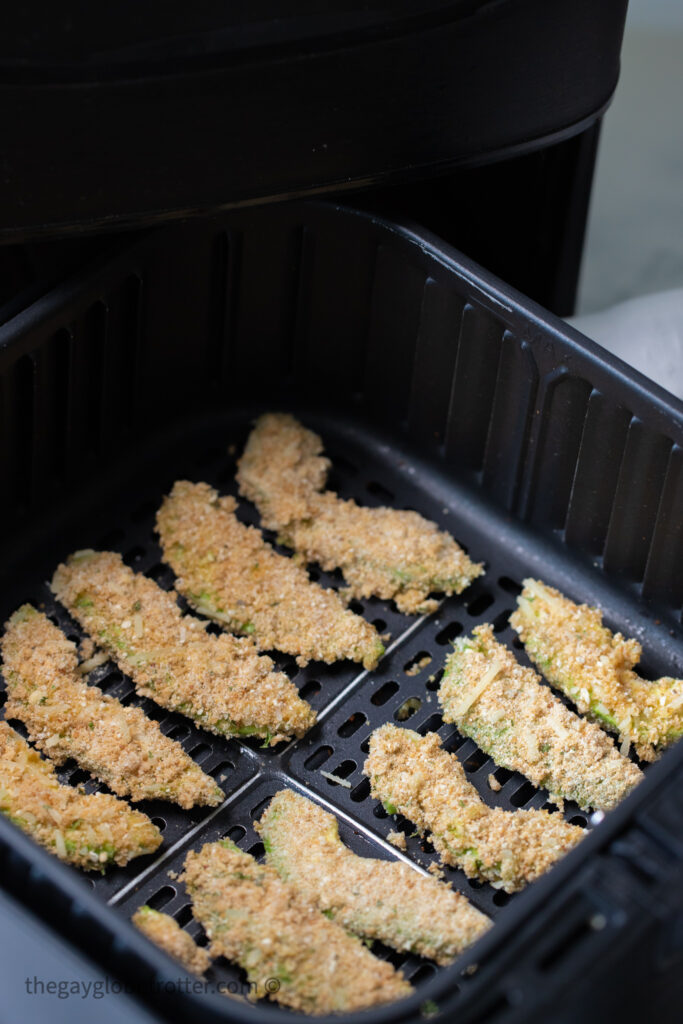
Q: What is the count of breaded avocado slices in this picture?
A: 11